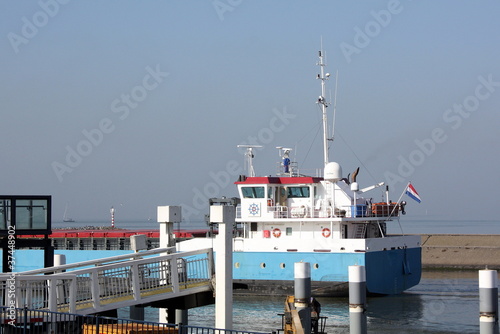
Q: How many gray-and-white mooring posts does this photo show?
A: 3